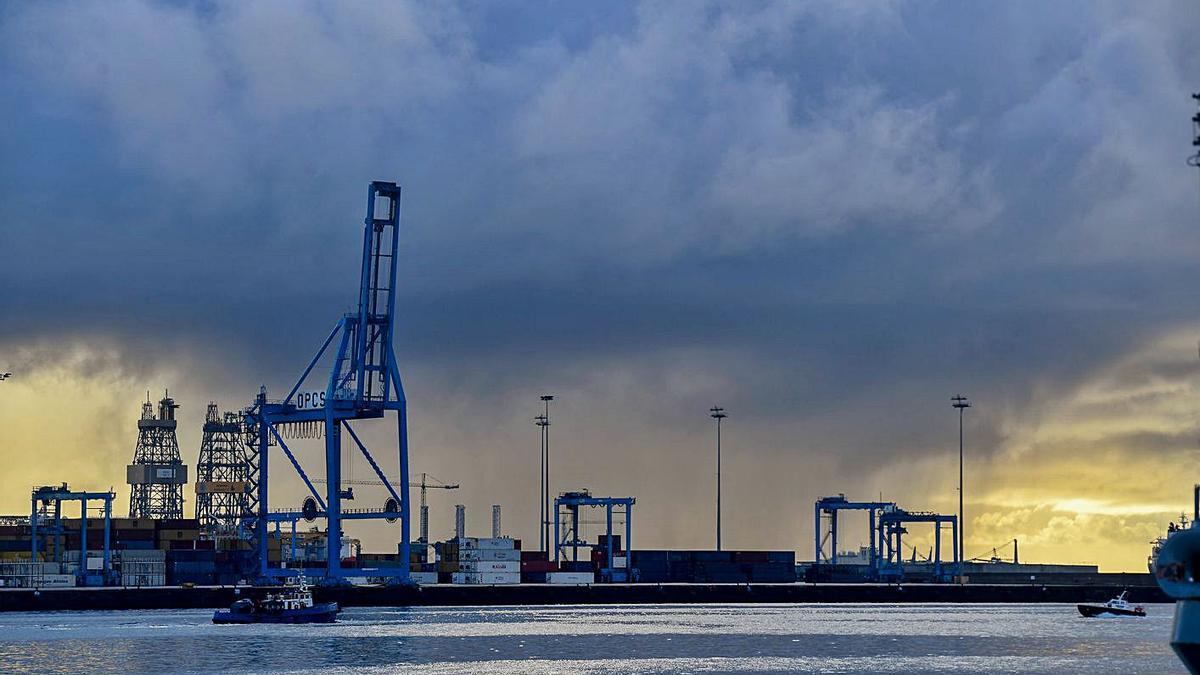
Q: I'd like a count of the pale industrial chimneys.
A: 2